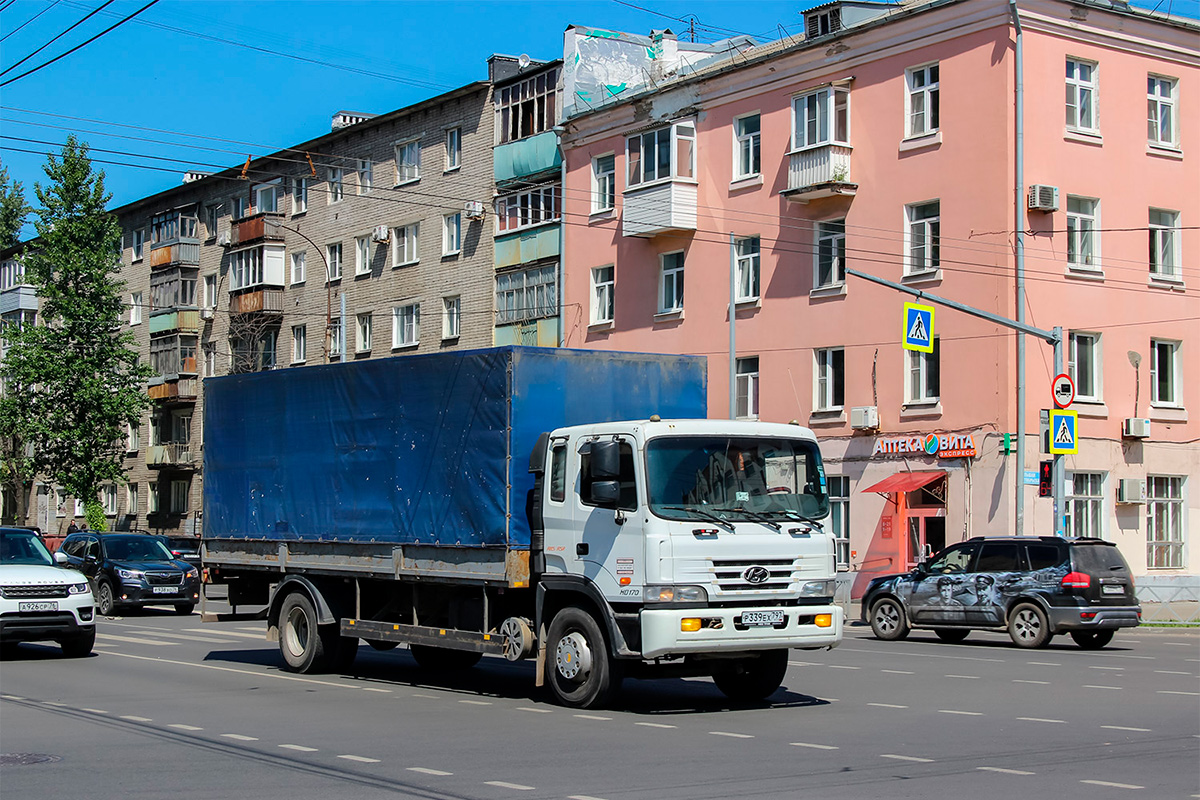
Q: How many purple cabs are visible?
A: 0